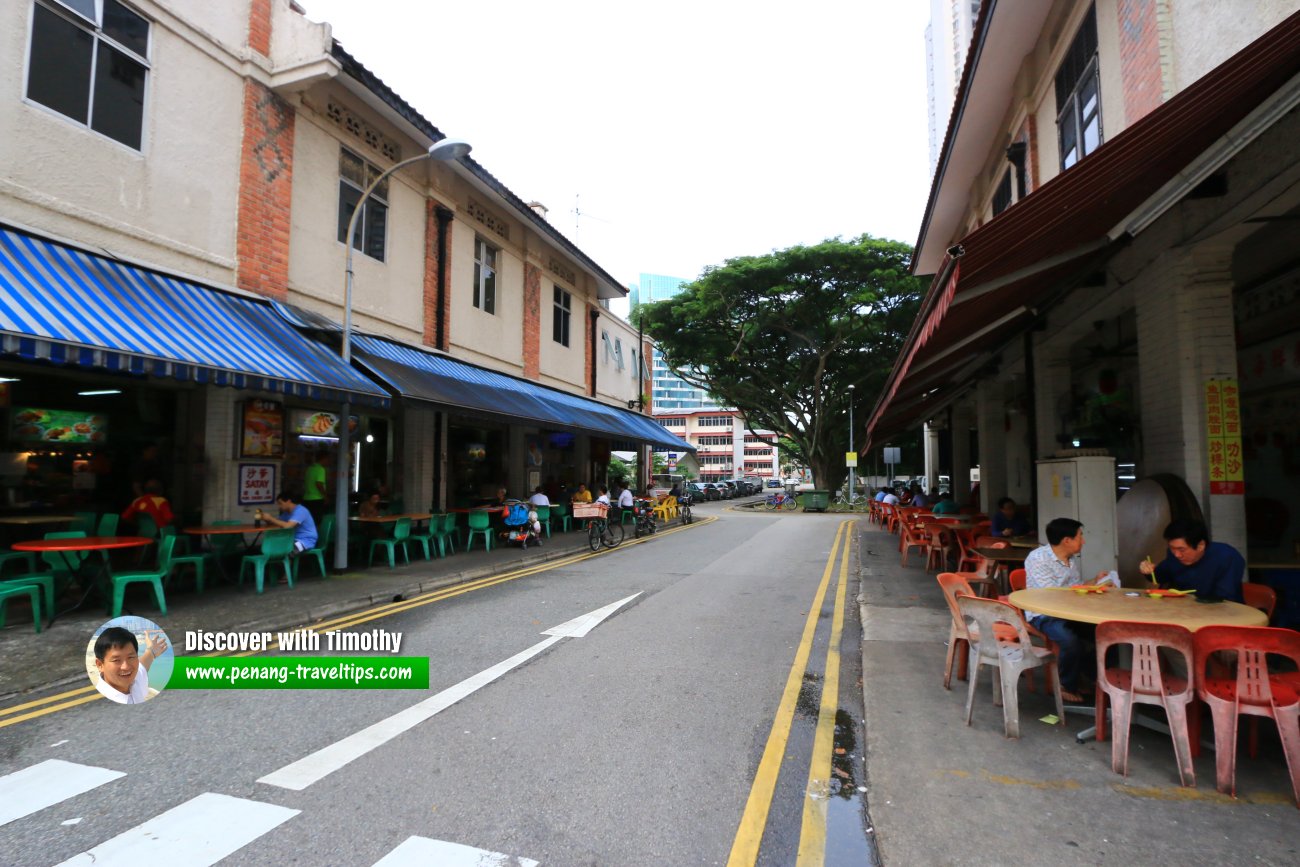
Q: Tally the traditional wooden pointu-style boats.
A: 0